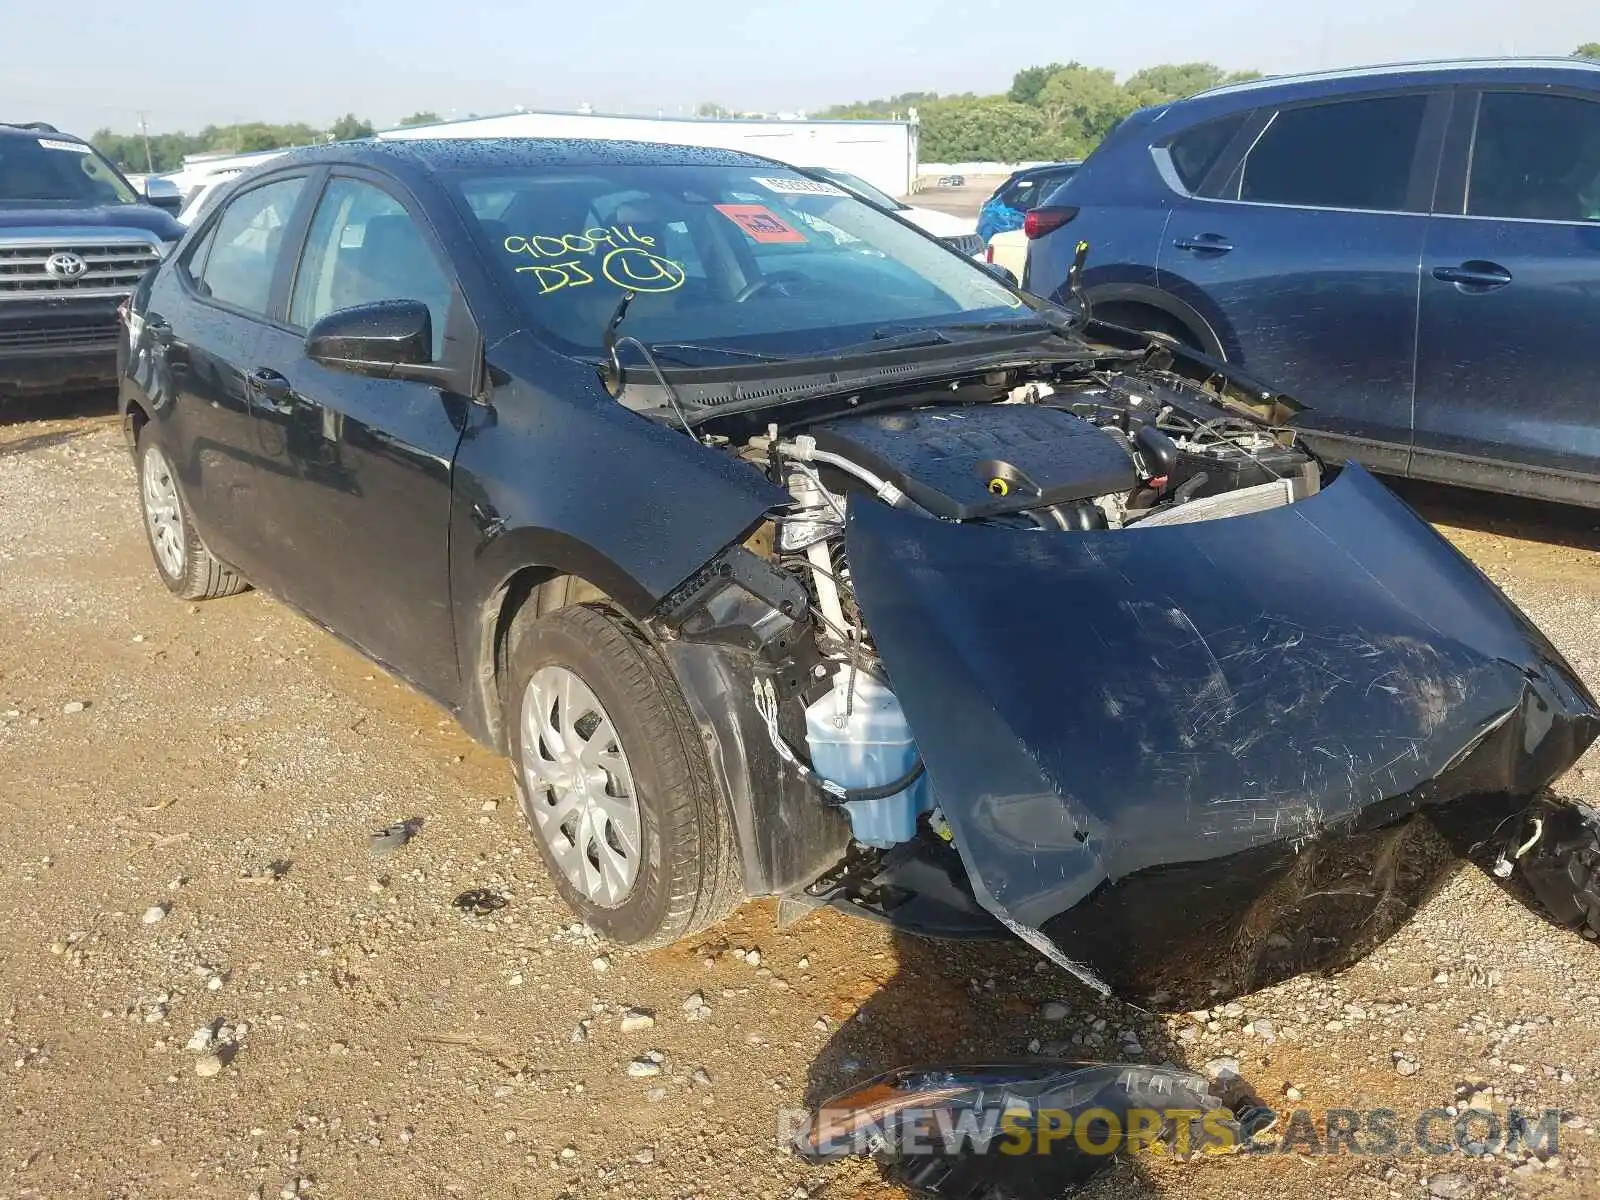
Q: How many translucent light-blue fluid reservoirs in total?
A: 1